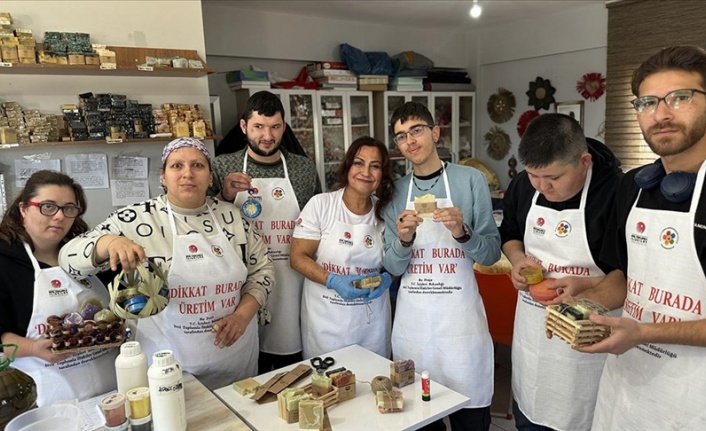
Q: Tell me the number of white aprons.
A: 7